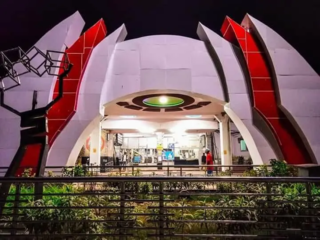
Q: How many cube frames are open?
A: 4